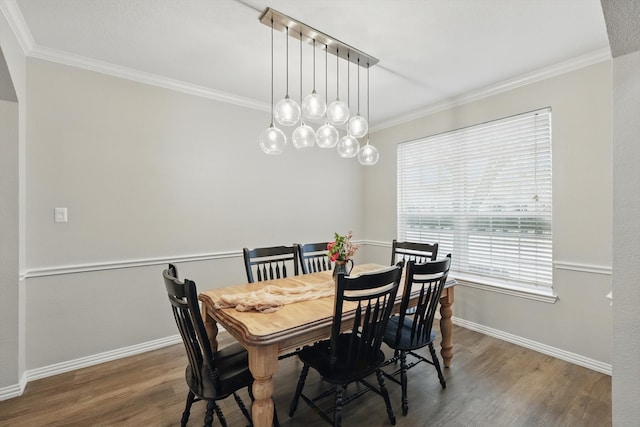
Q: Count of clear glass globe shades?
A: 9